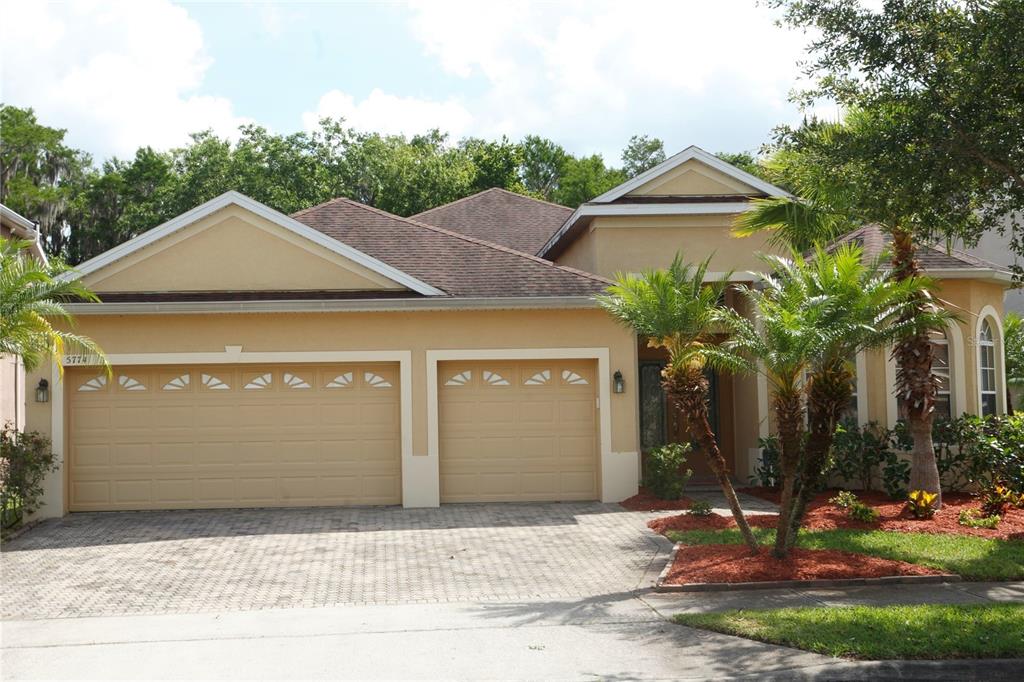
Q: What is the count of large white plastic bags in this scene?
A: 0